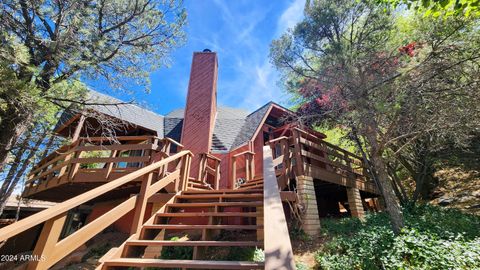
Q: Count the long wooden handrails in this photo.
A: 2